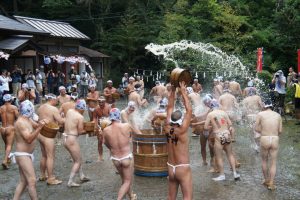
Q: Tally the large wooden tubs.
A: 1